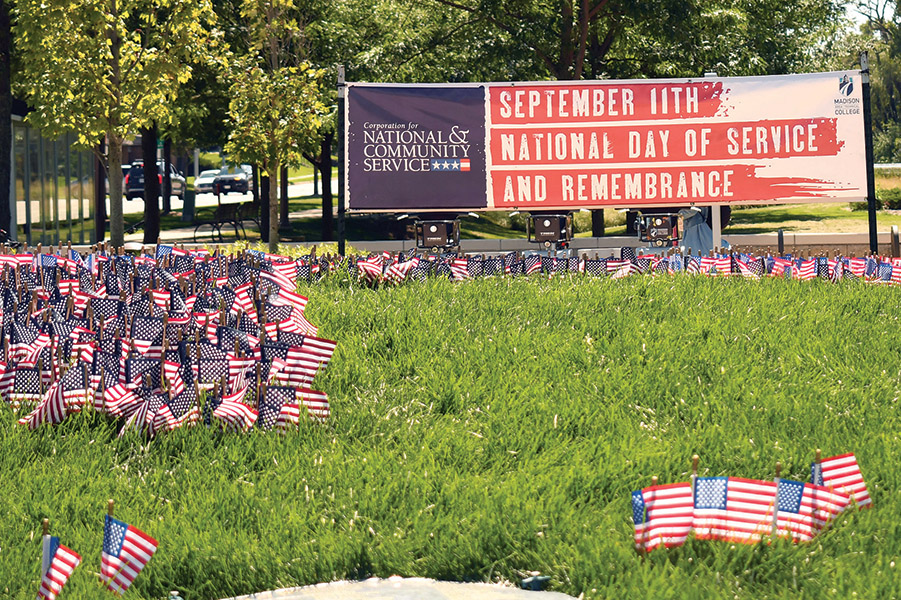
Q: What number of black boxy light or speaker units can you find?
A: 3